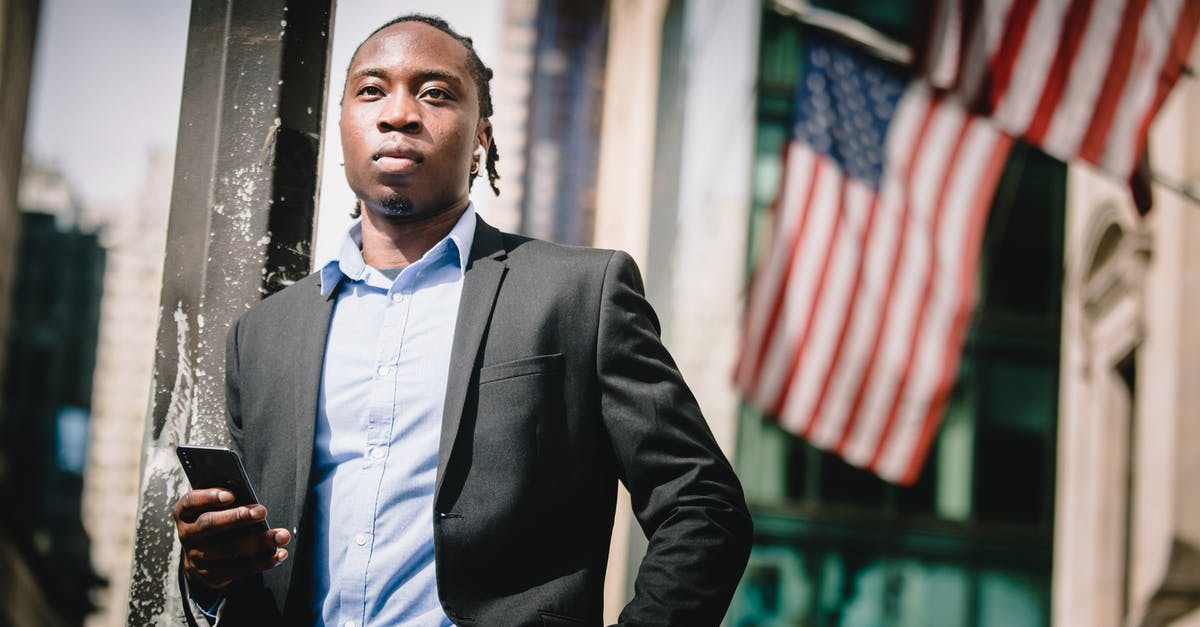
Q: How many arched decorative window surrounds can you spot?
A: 1